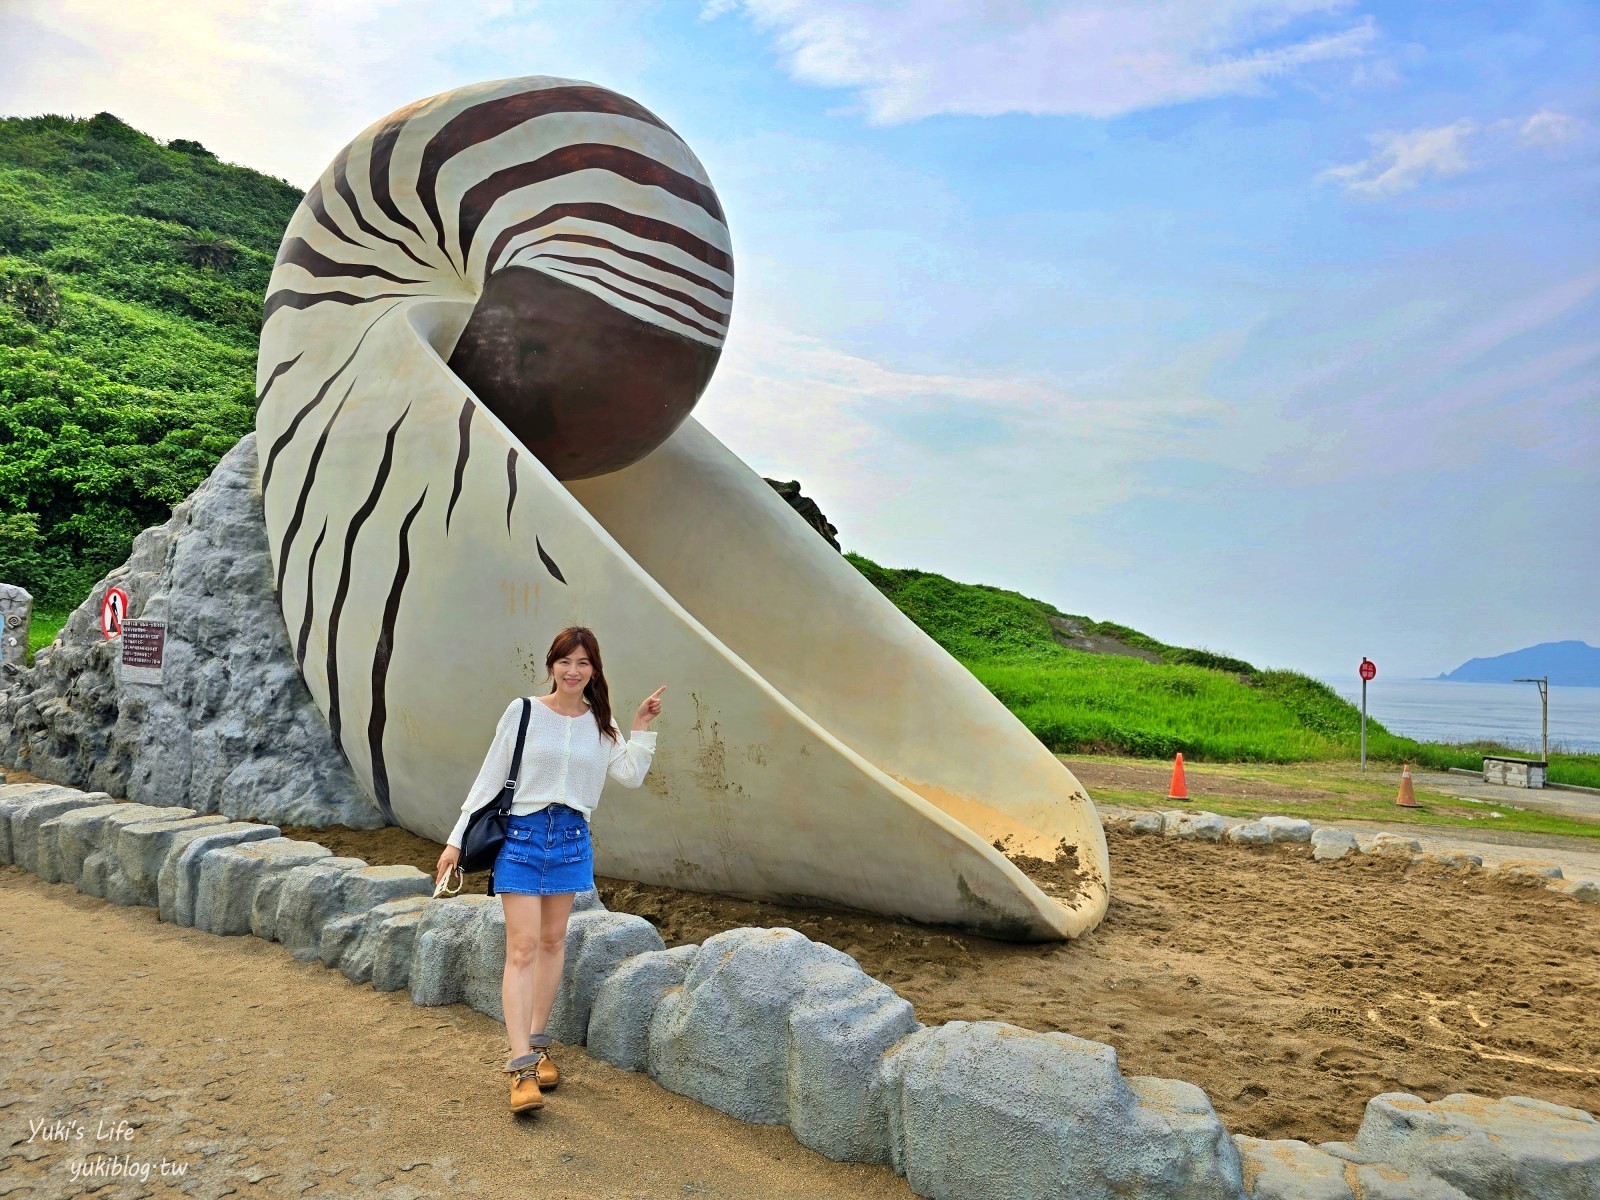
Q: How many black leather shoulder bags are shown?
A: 1